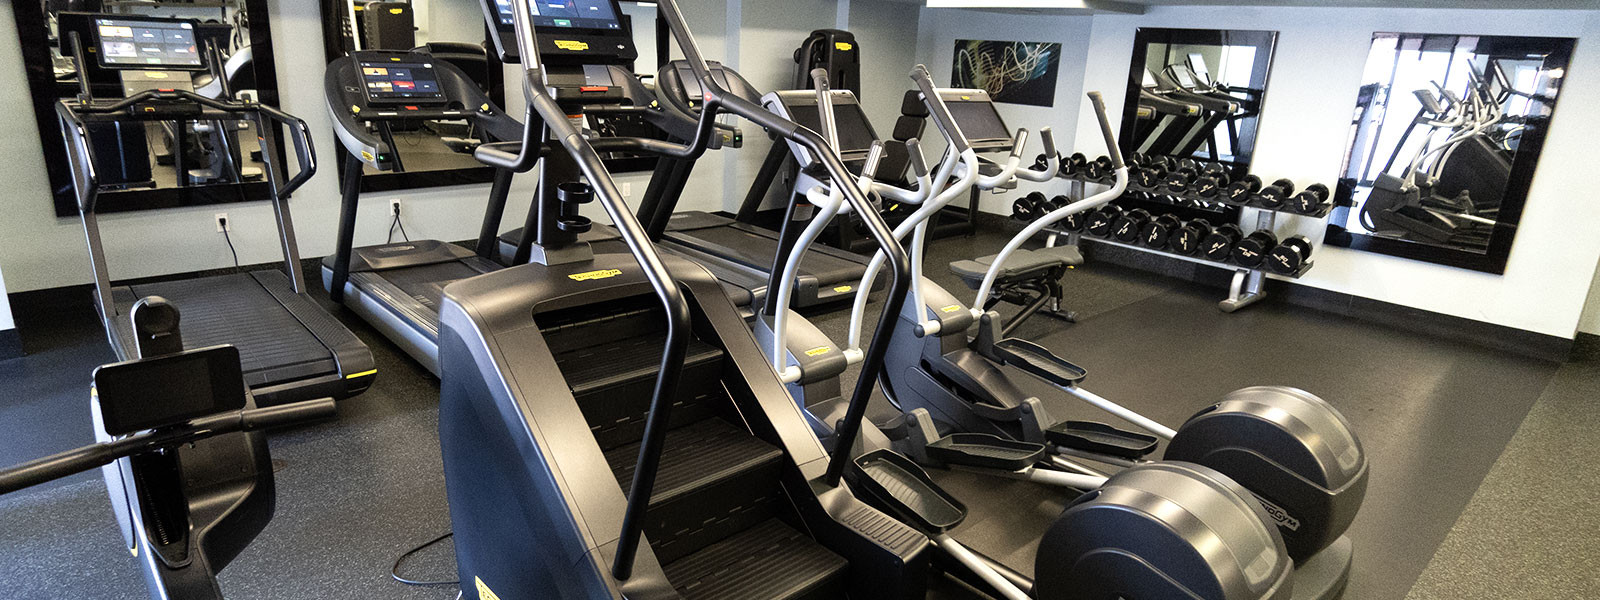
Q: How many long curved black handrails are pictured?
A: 2